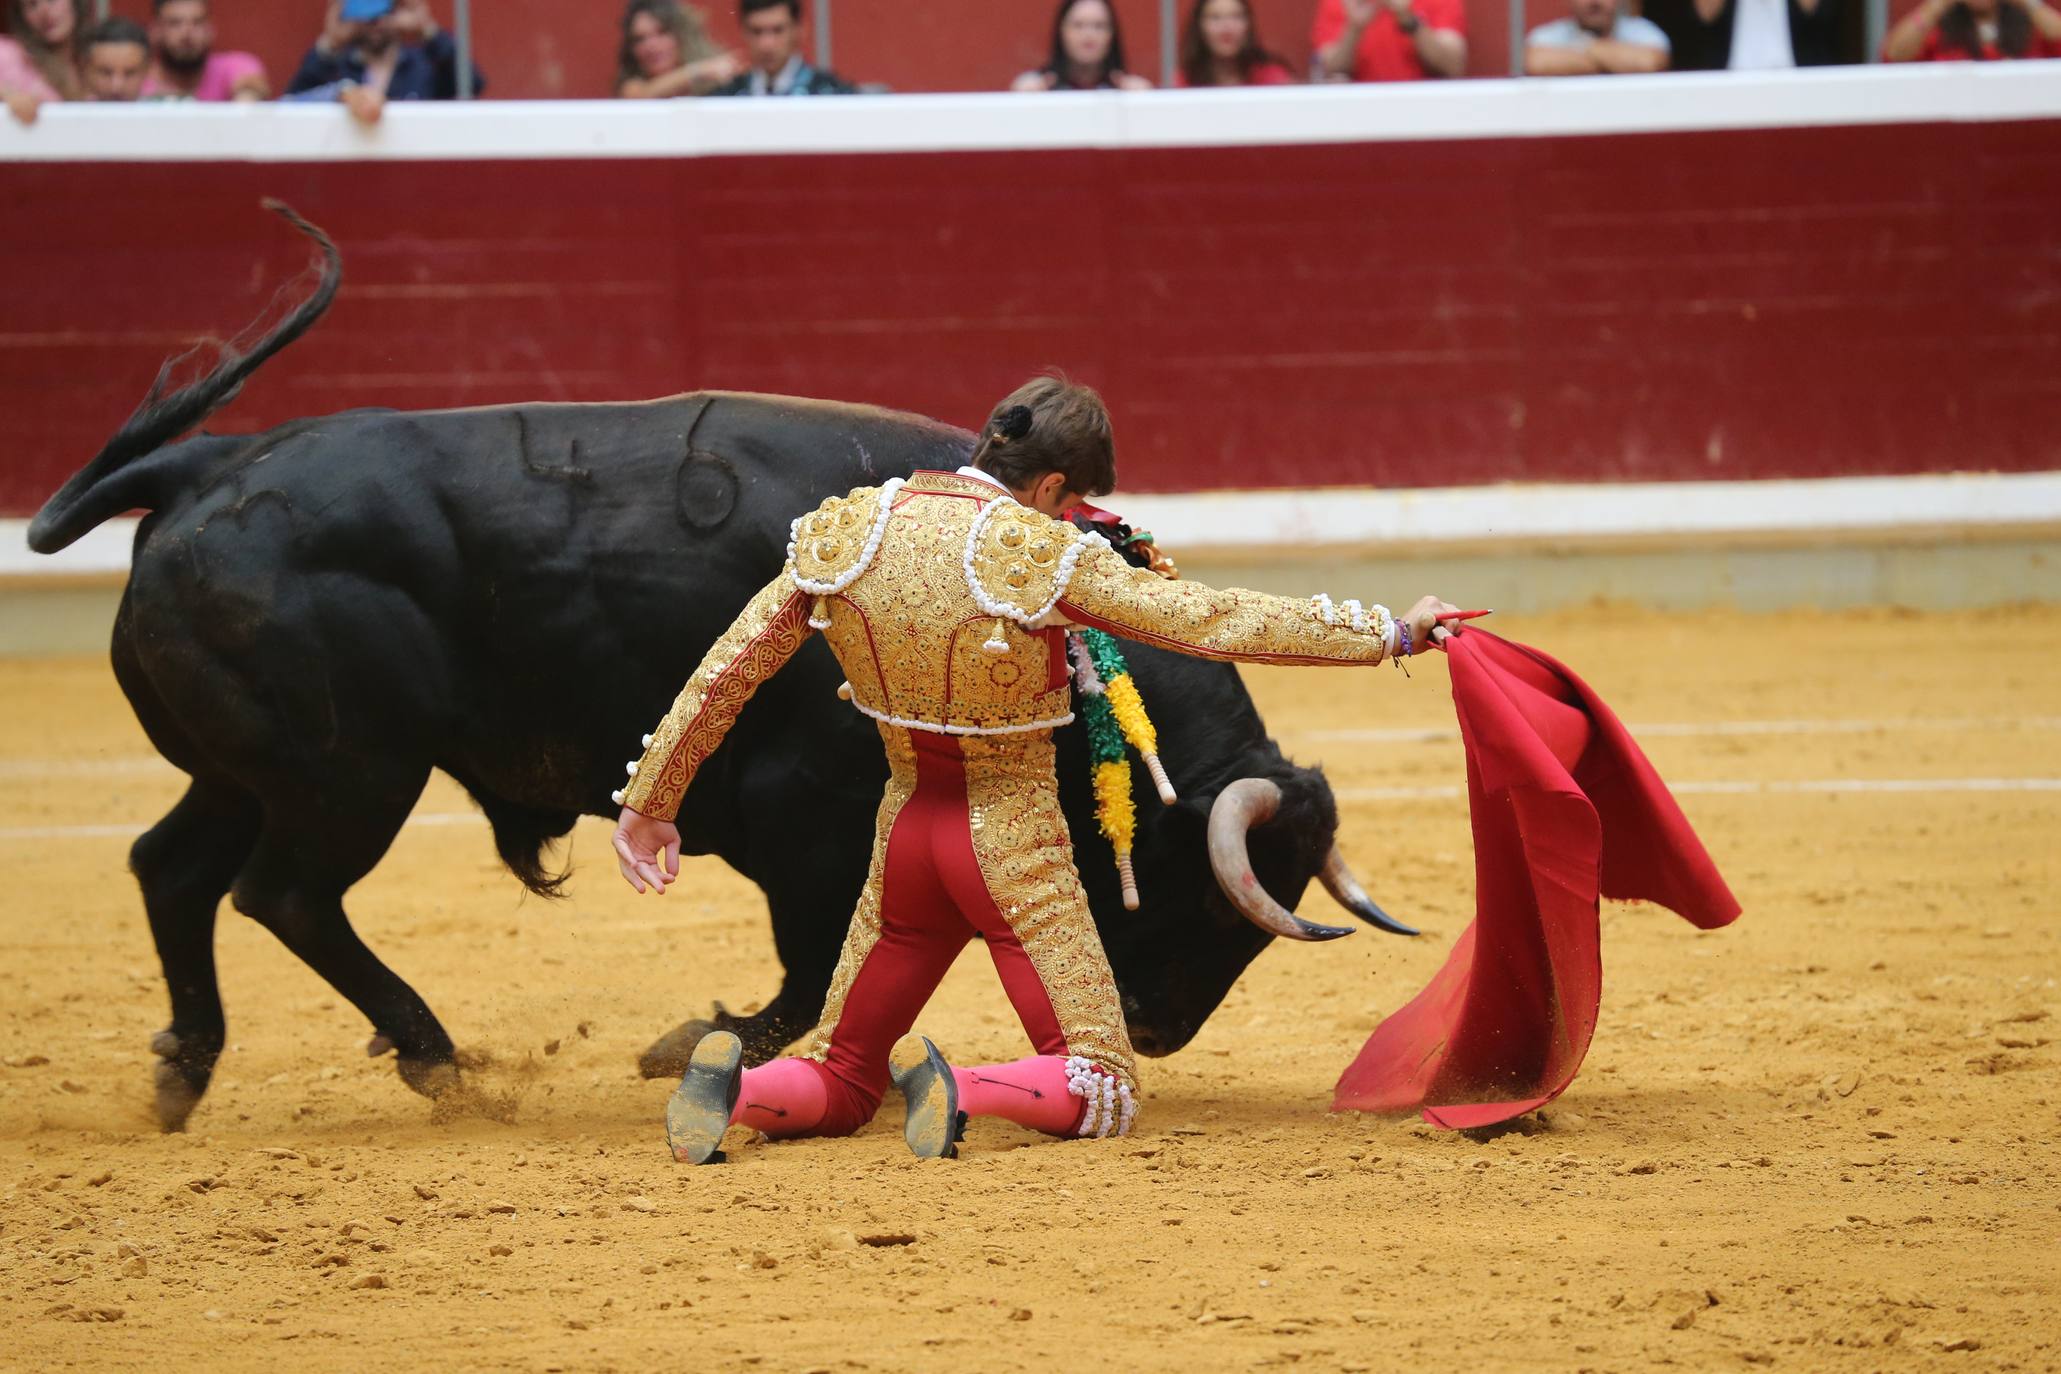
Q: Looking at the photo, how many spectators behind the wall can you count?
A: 12